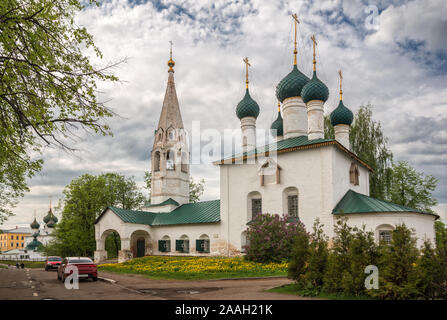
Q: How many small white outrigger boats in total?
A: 0